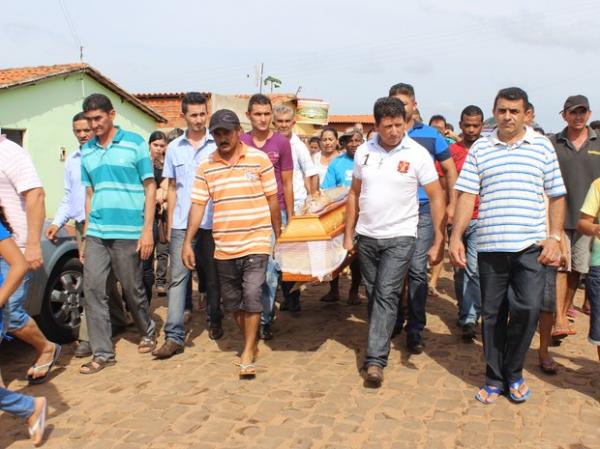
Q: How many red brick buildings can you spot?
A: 1